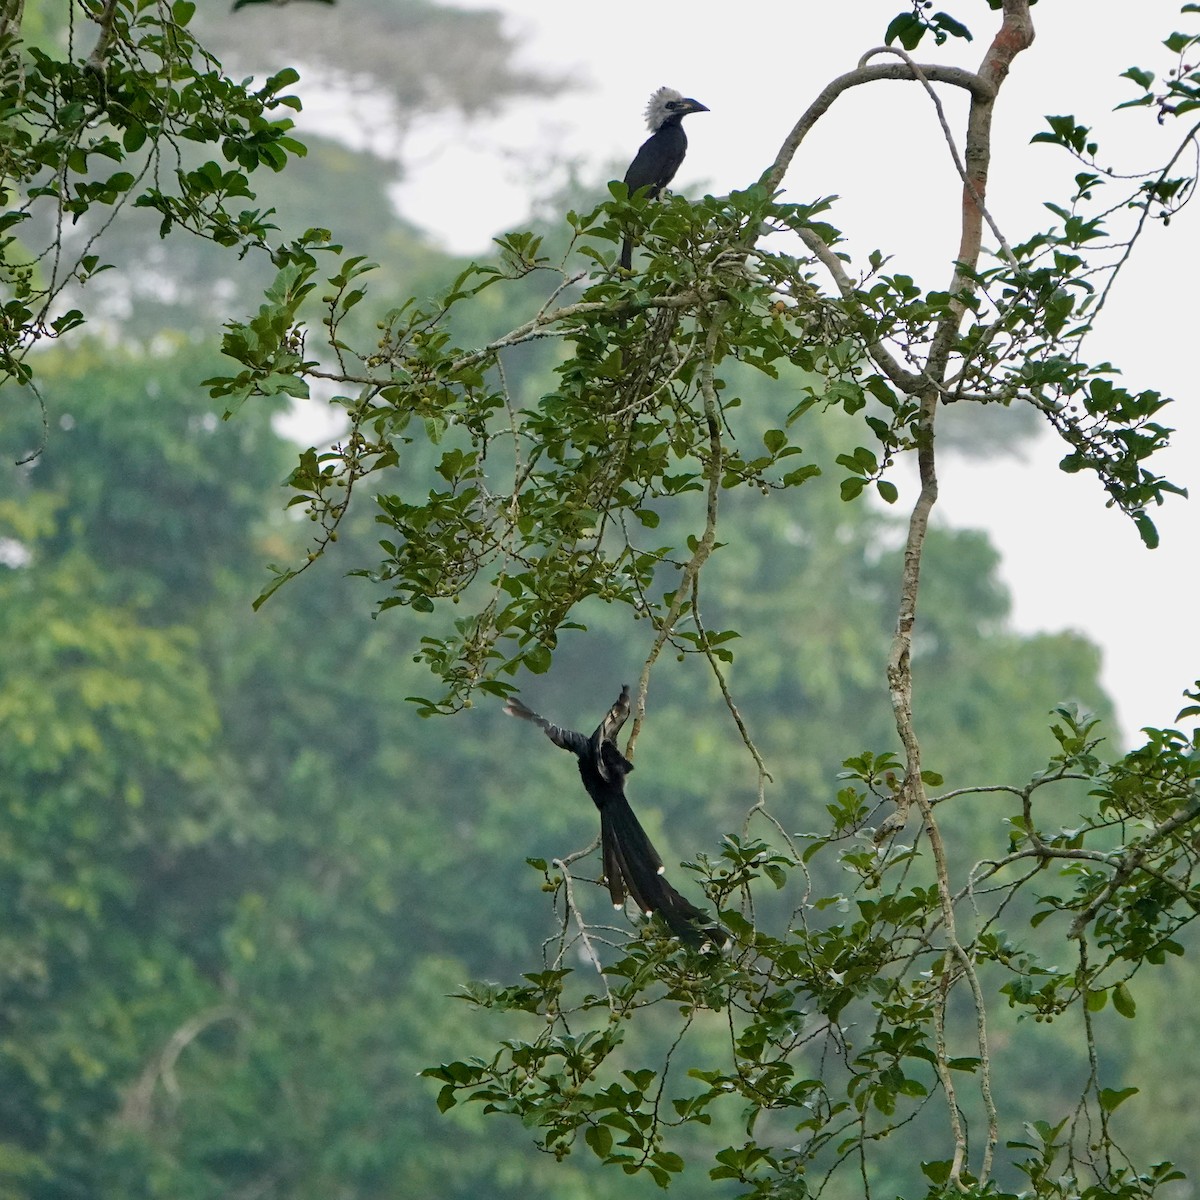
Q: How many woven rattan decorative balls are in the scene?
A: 0